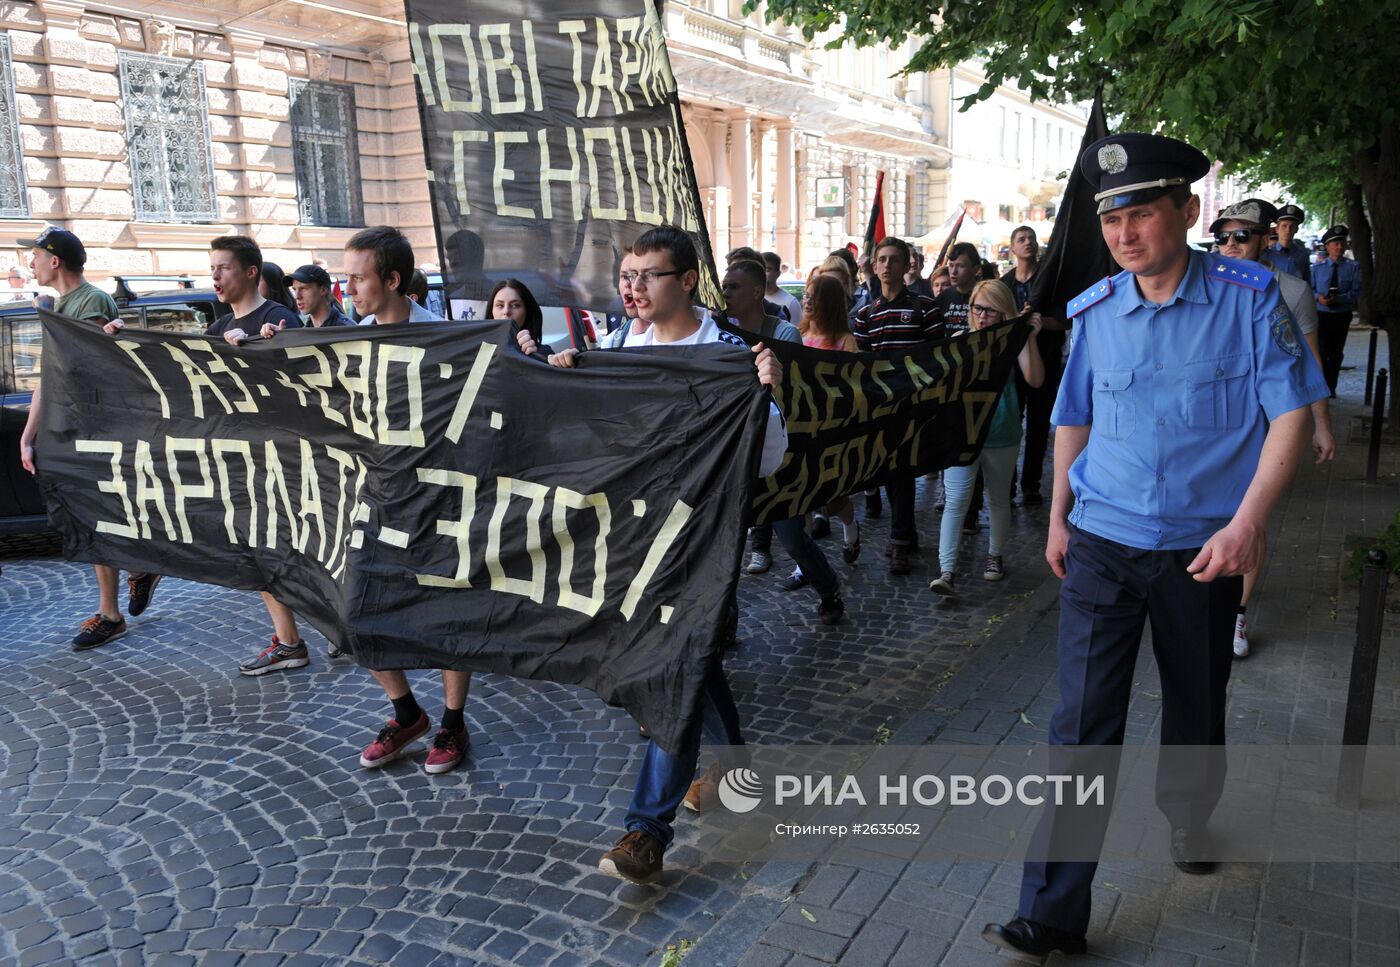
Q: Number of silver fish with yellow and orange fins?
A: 0